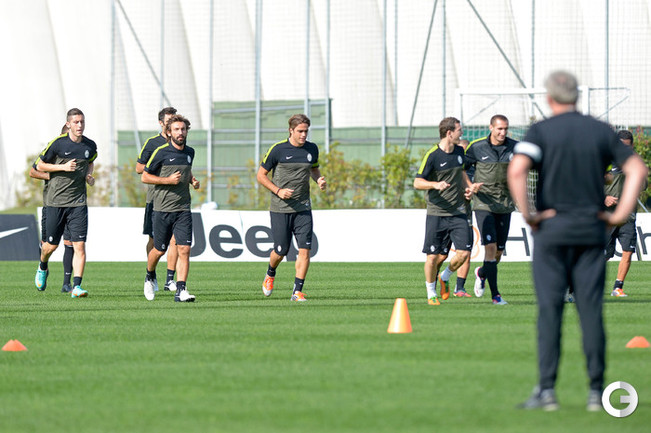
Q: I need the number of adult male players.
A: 9